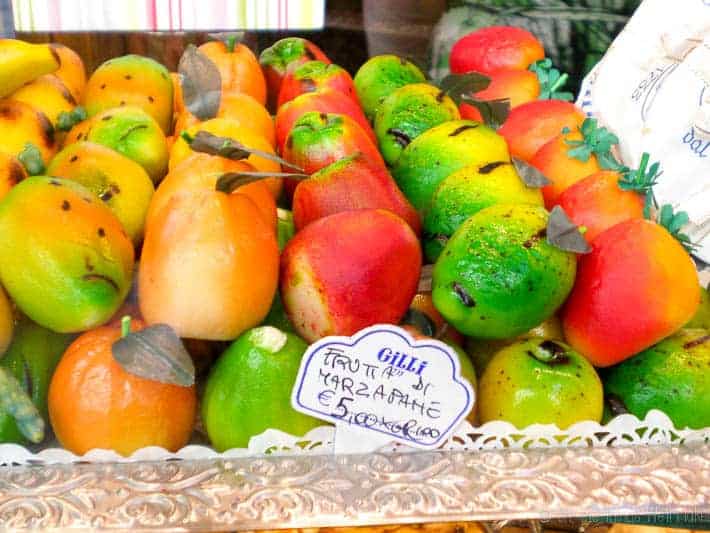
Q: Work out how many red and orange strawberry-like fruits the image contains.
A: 6